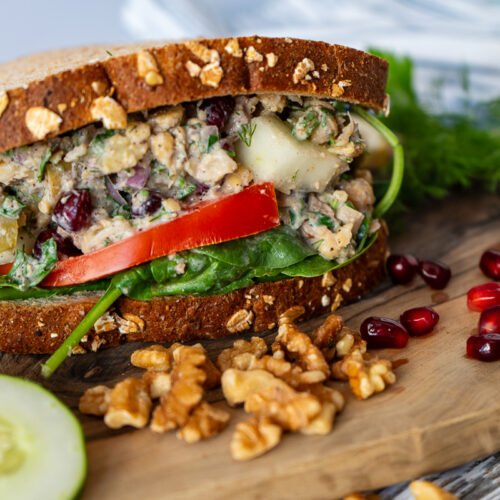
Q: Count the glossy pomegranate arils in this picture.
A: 8